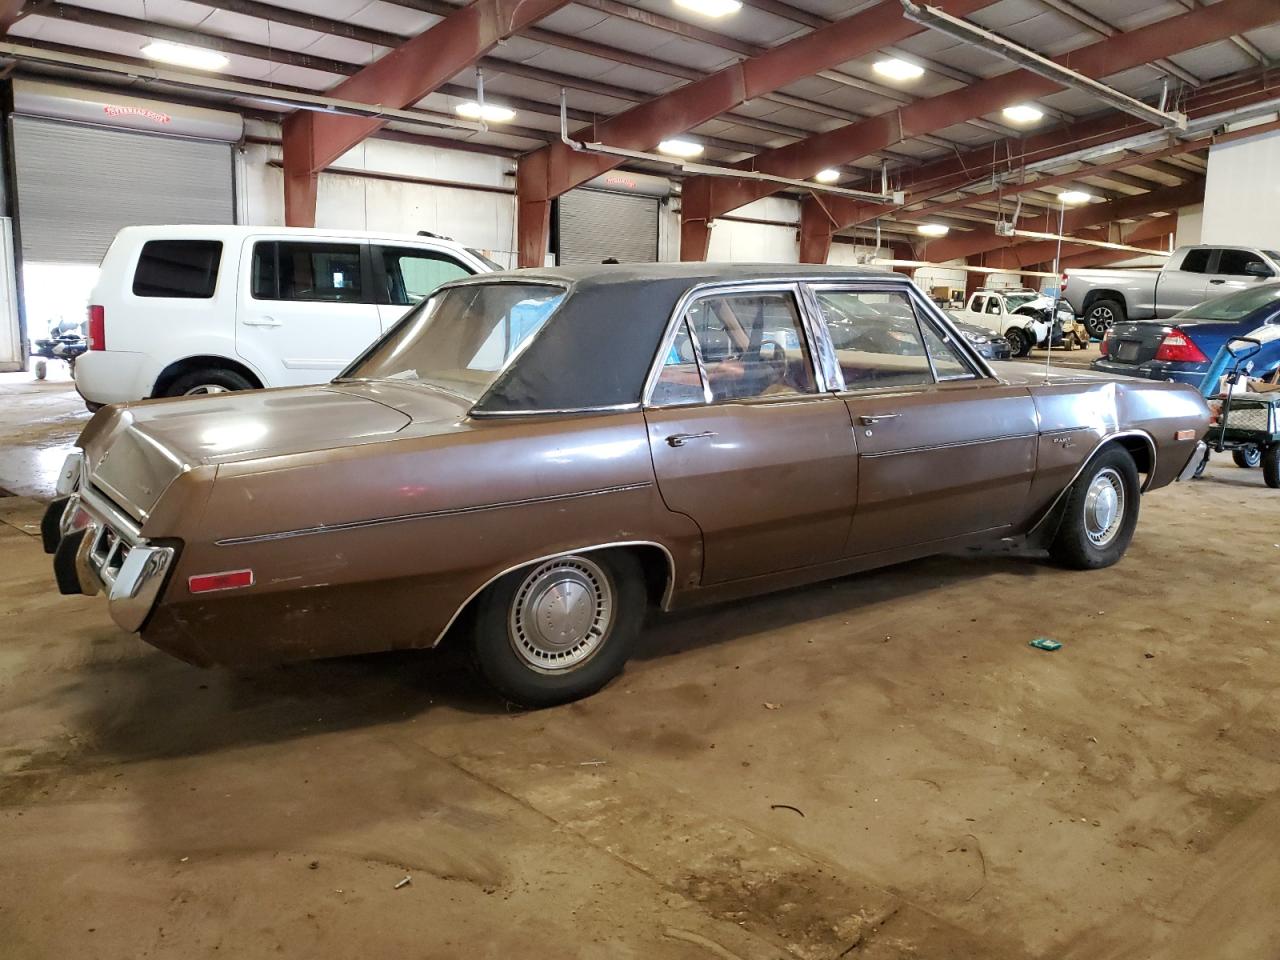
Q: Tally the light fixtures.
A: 9